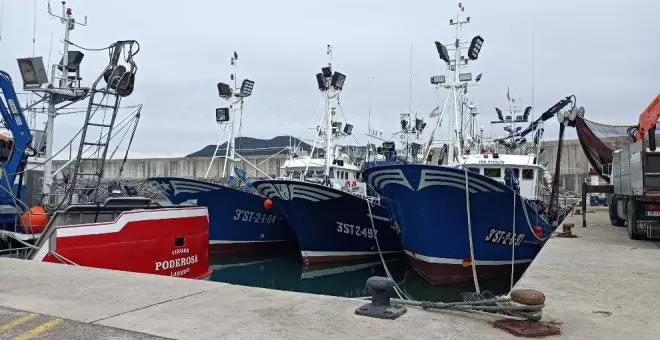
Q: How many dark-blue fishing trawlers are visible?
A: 3